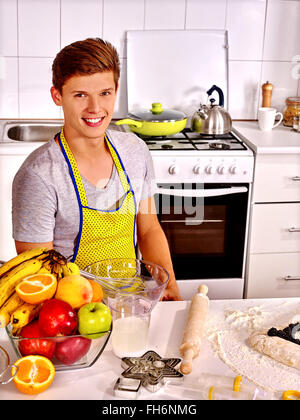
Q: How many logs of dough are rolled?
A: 1